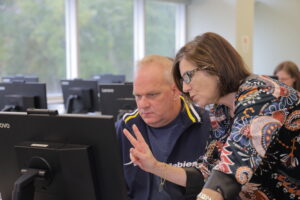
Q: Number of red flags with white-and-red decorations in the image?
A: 0